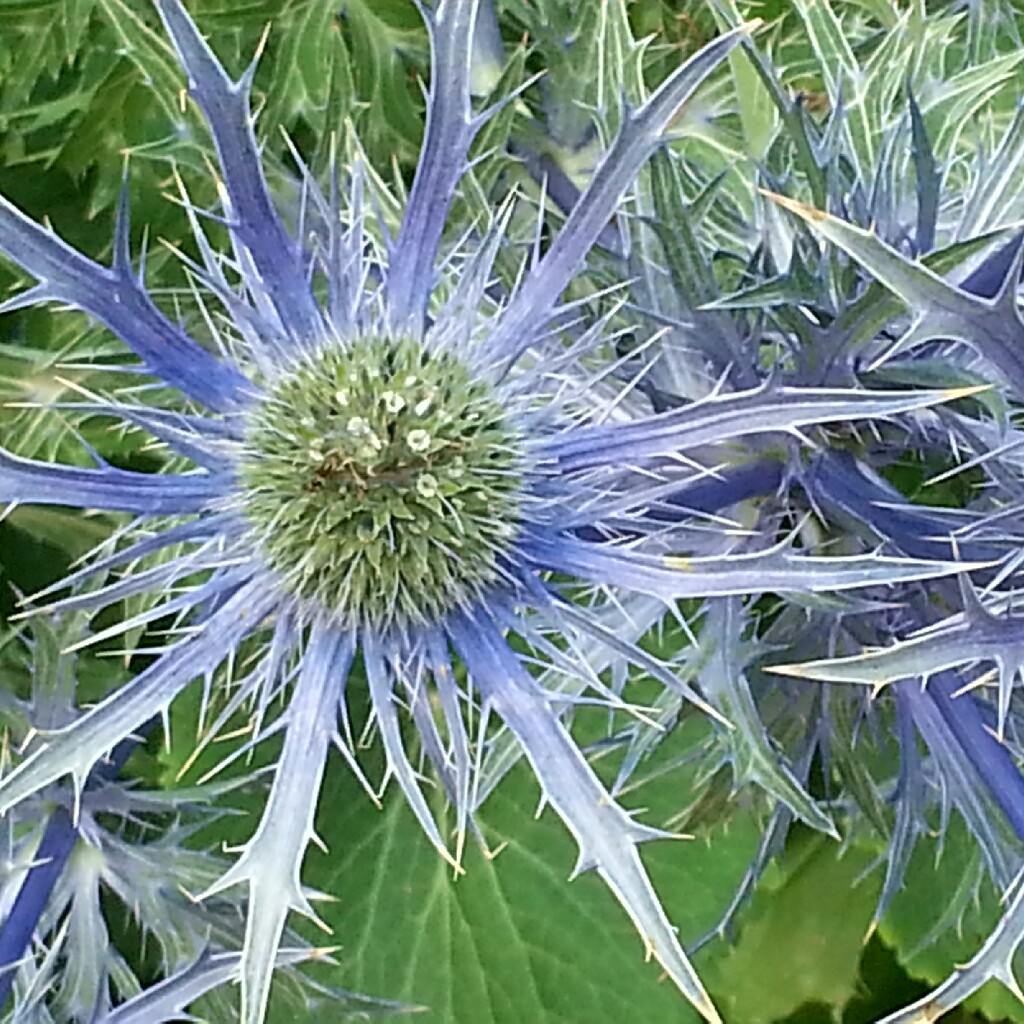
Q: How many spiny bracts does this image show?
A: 10